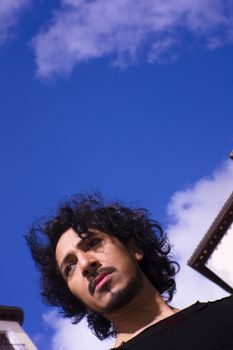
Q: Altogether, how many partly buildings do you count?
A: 2